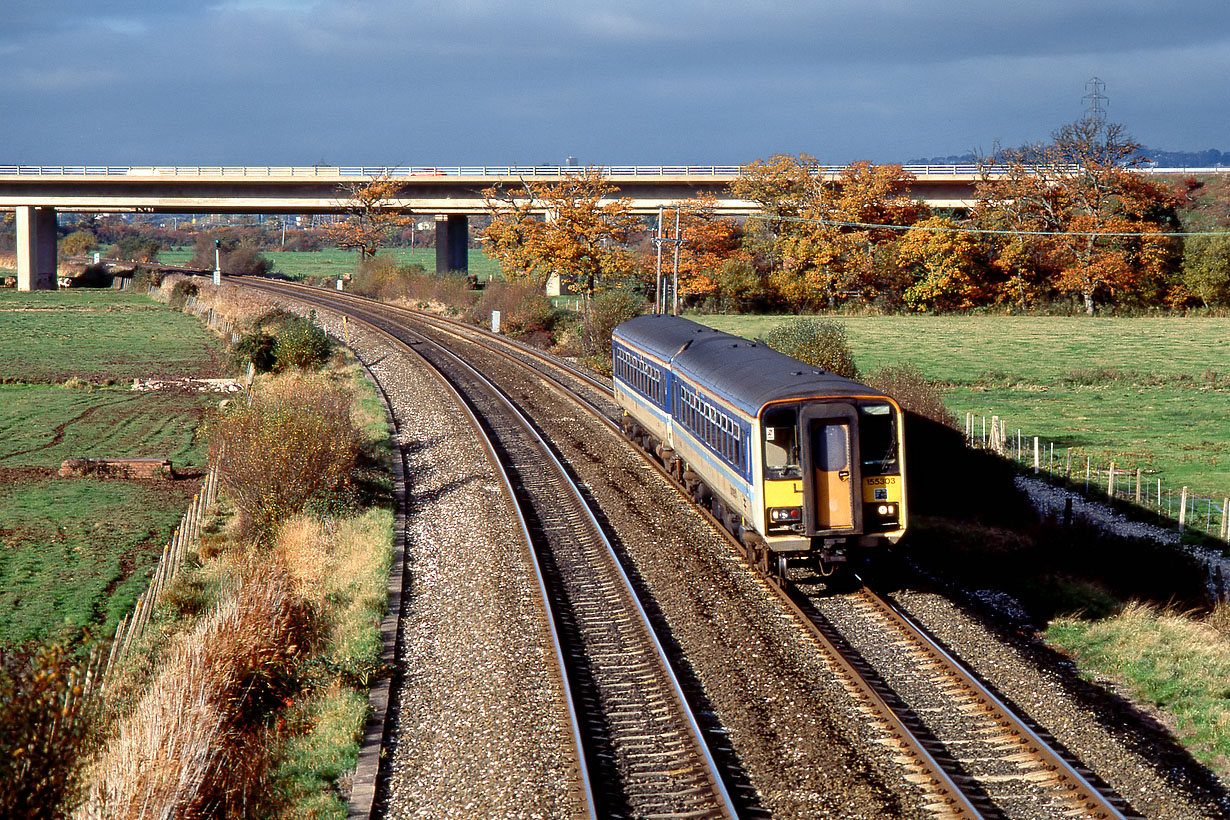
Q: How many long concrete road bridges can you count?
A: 1